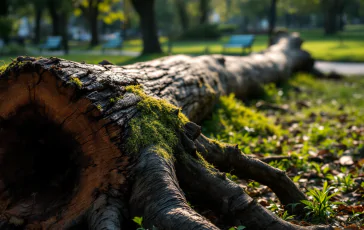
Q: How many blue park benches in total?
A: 3